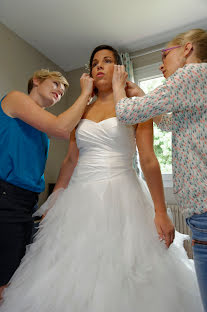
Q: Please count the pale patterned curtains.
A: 1